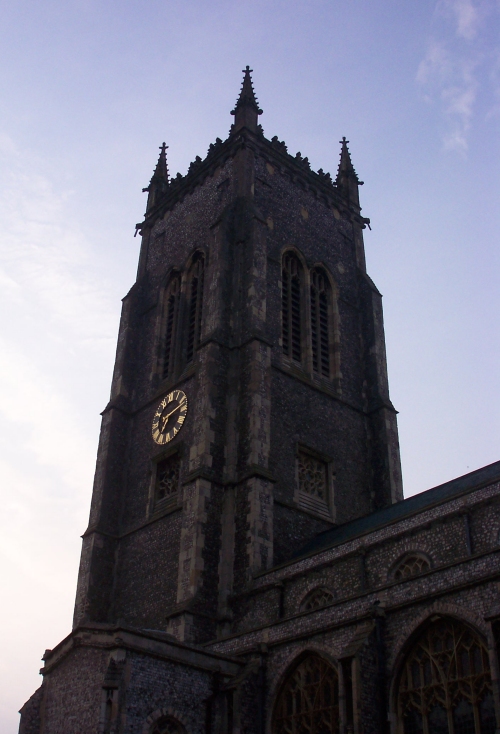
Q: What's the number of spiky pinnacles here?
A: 3